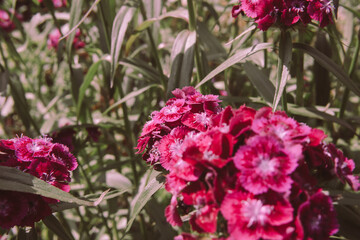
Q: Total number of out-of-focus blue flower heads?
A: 0